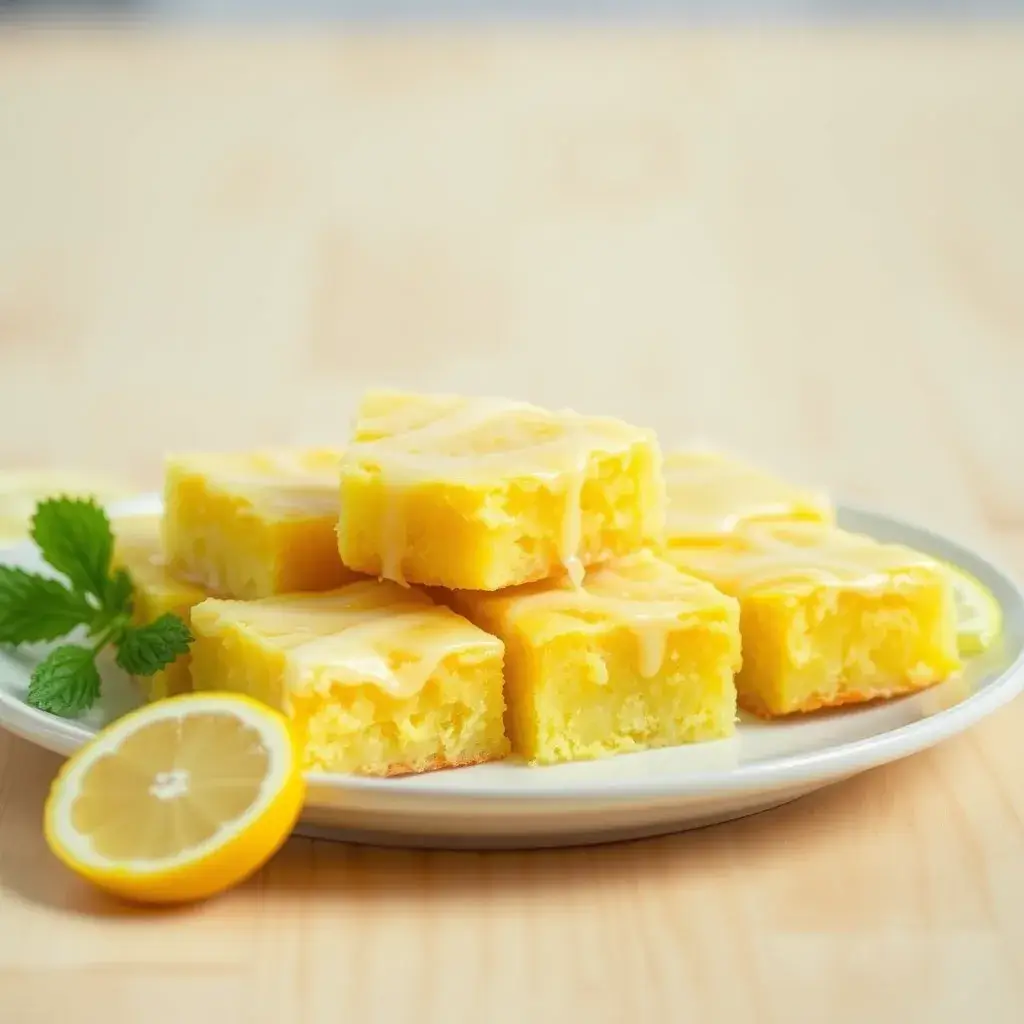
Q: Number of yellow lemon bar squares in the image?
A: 7